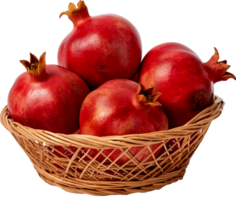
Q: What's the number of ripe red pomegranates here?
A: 4